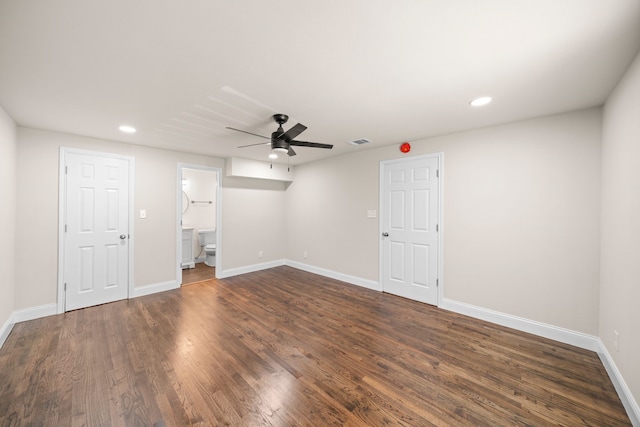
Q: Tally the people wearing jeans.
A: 0